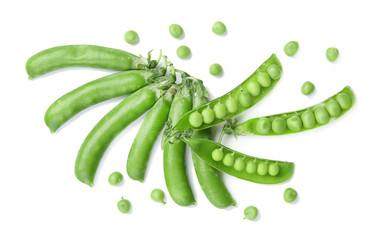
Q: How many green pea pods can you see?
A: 9